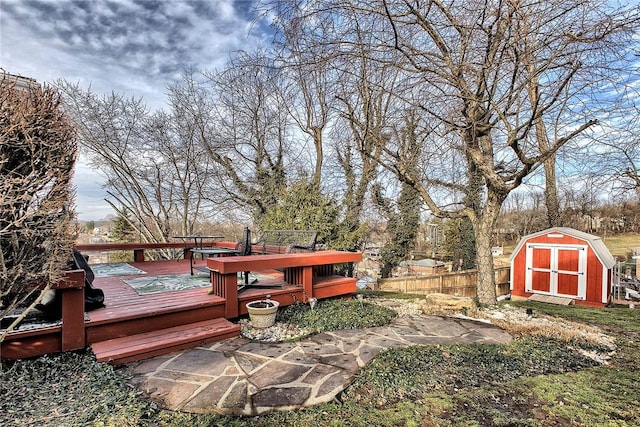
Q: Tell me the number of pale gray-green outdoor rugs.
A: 2